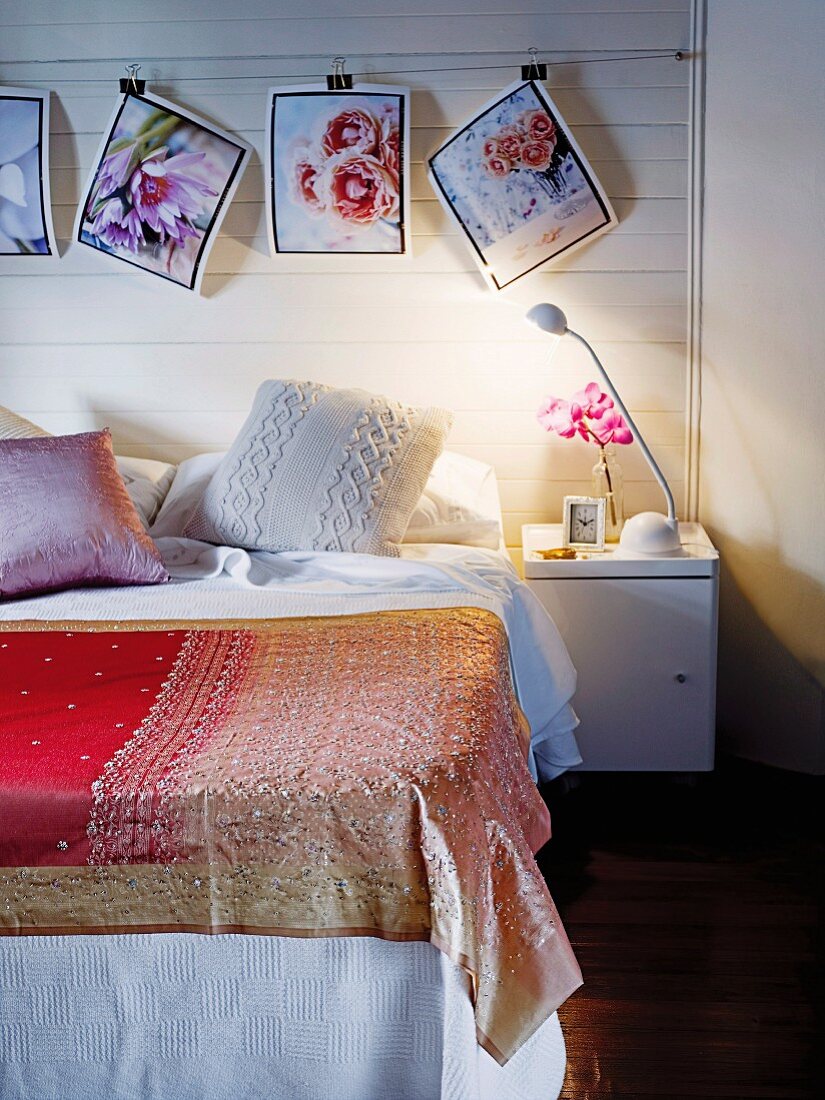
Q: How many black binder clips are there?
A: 3